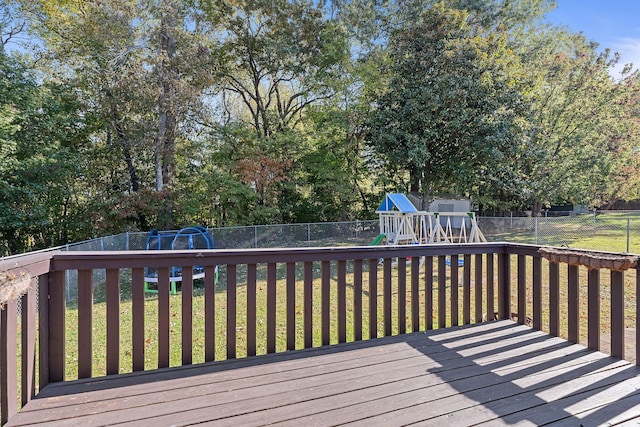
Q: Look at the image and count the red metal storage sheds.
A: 0